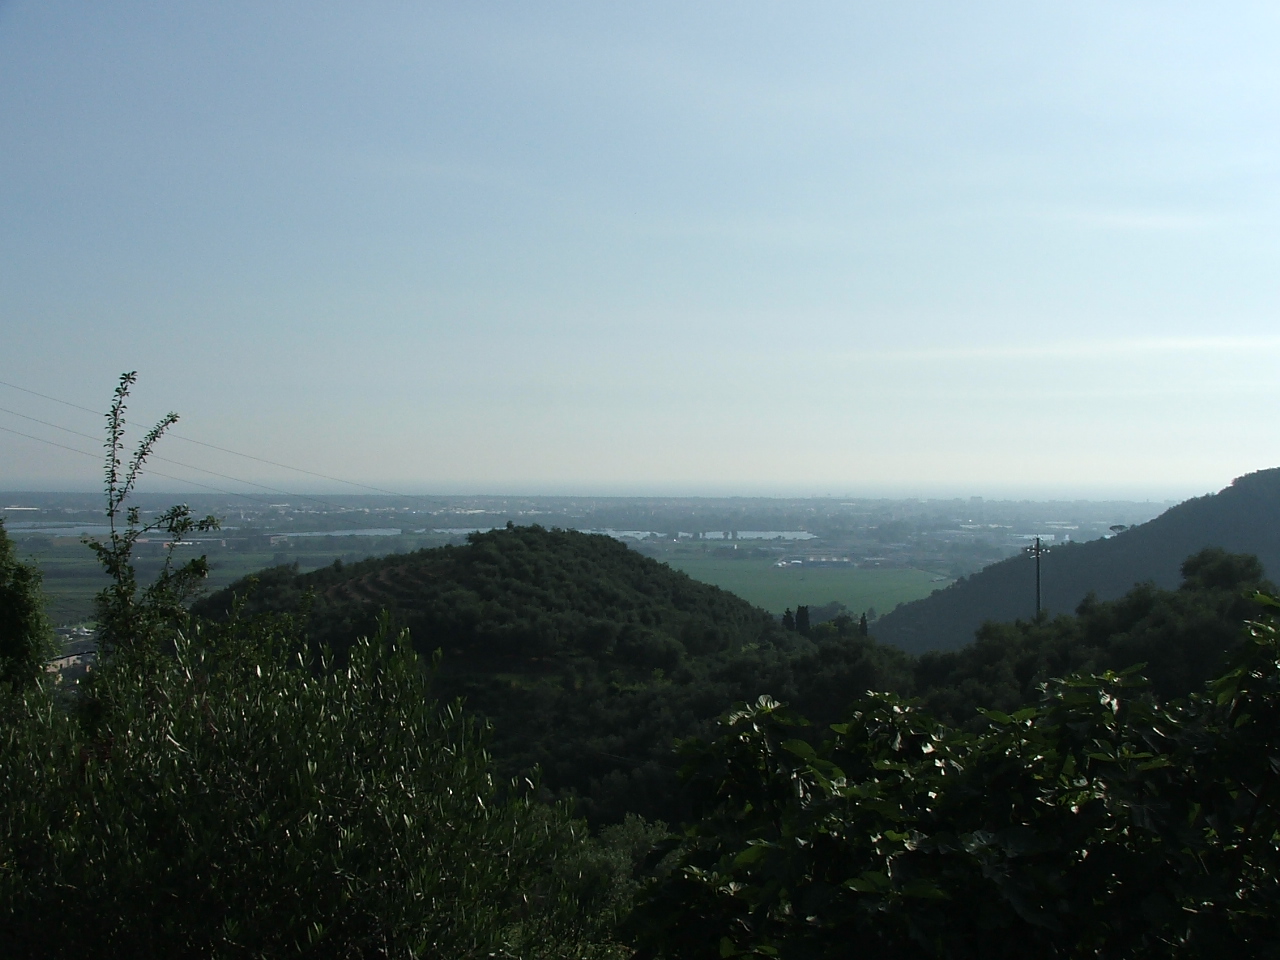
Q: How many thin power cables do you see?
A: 3